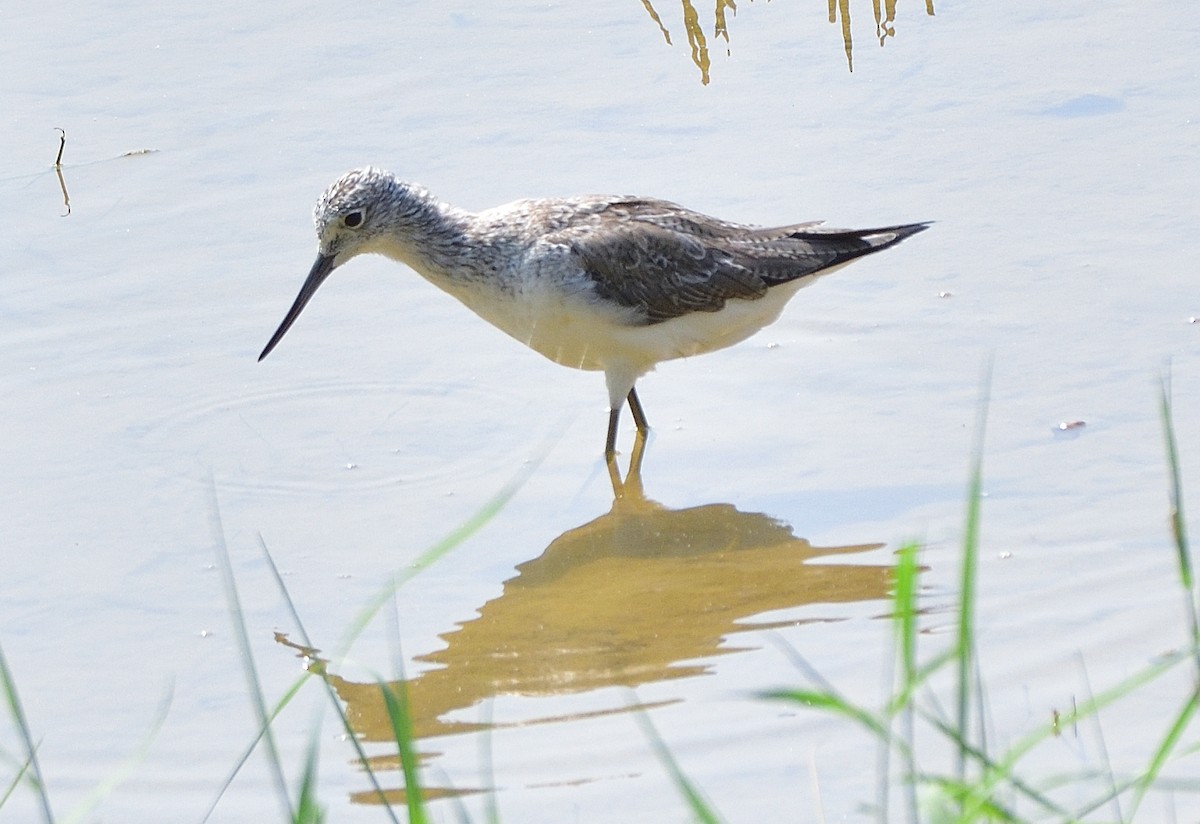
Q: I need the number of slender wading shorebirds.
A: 1